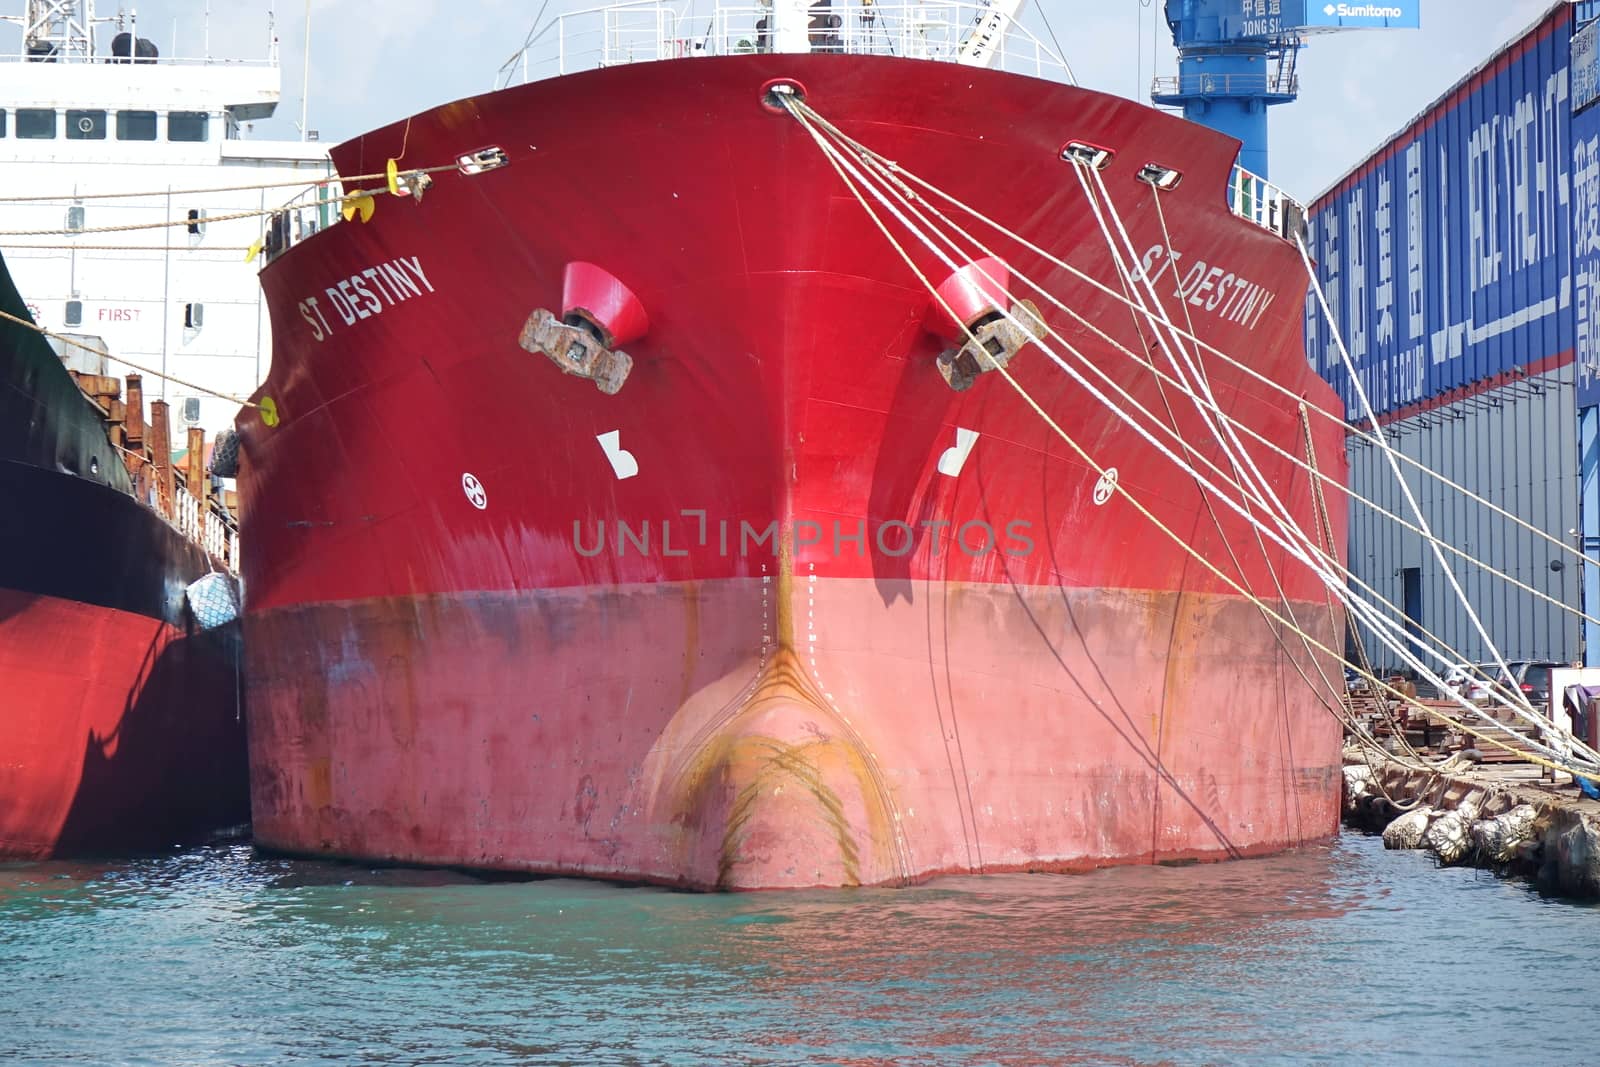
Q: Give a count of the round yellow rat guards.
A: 4